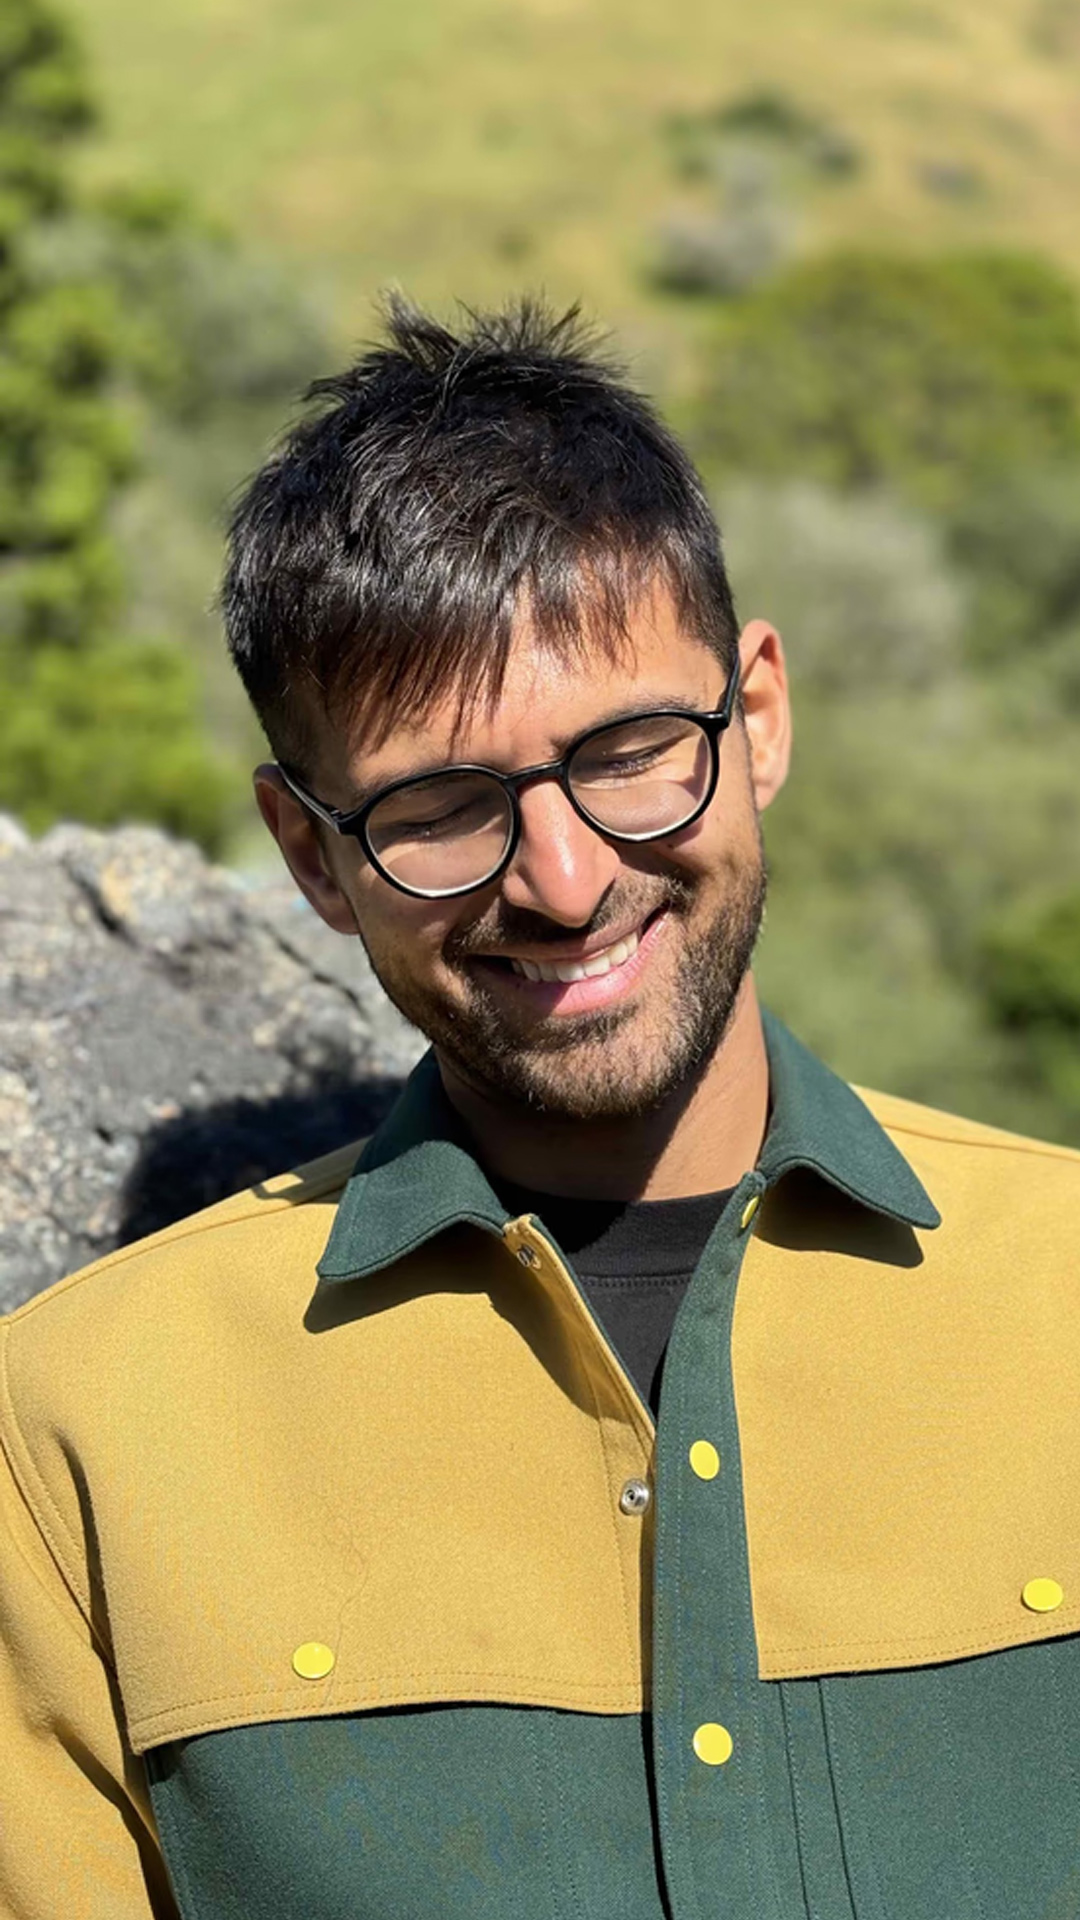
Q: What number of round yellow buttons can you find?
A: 5